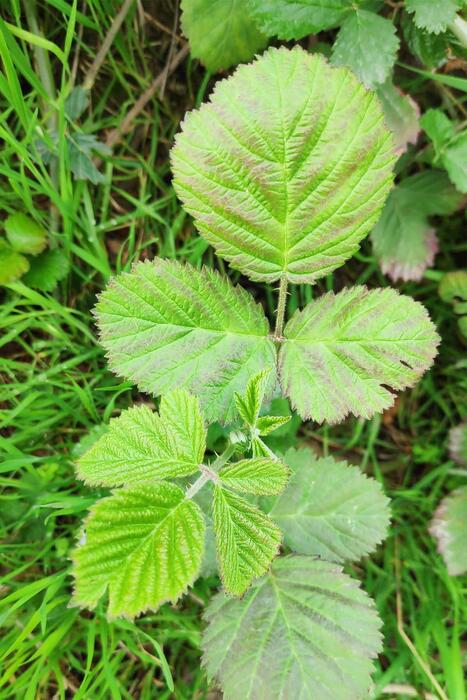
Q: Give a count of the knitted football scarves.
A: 0